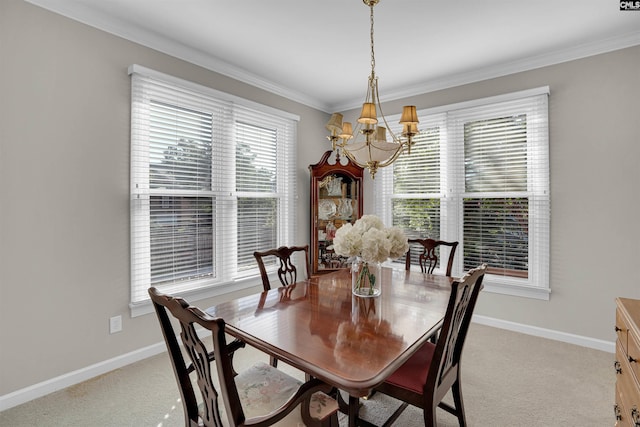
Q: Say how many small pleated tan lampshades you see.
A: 6